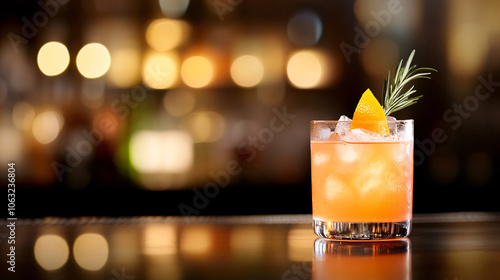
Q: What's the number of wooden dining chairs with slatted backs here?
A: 0